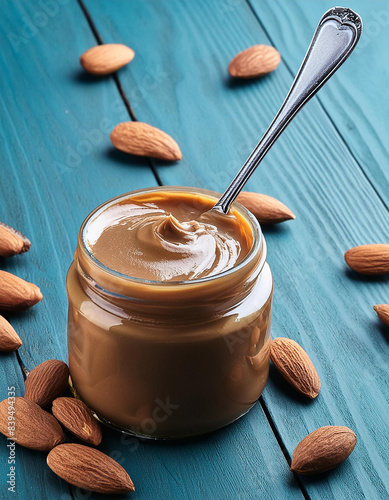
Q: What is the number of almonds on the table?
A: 15